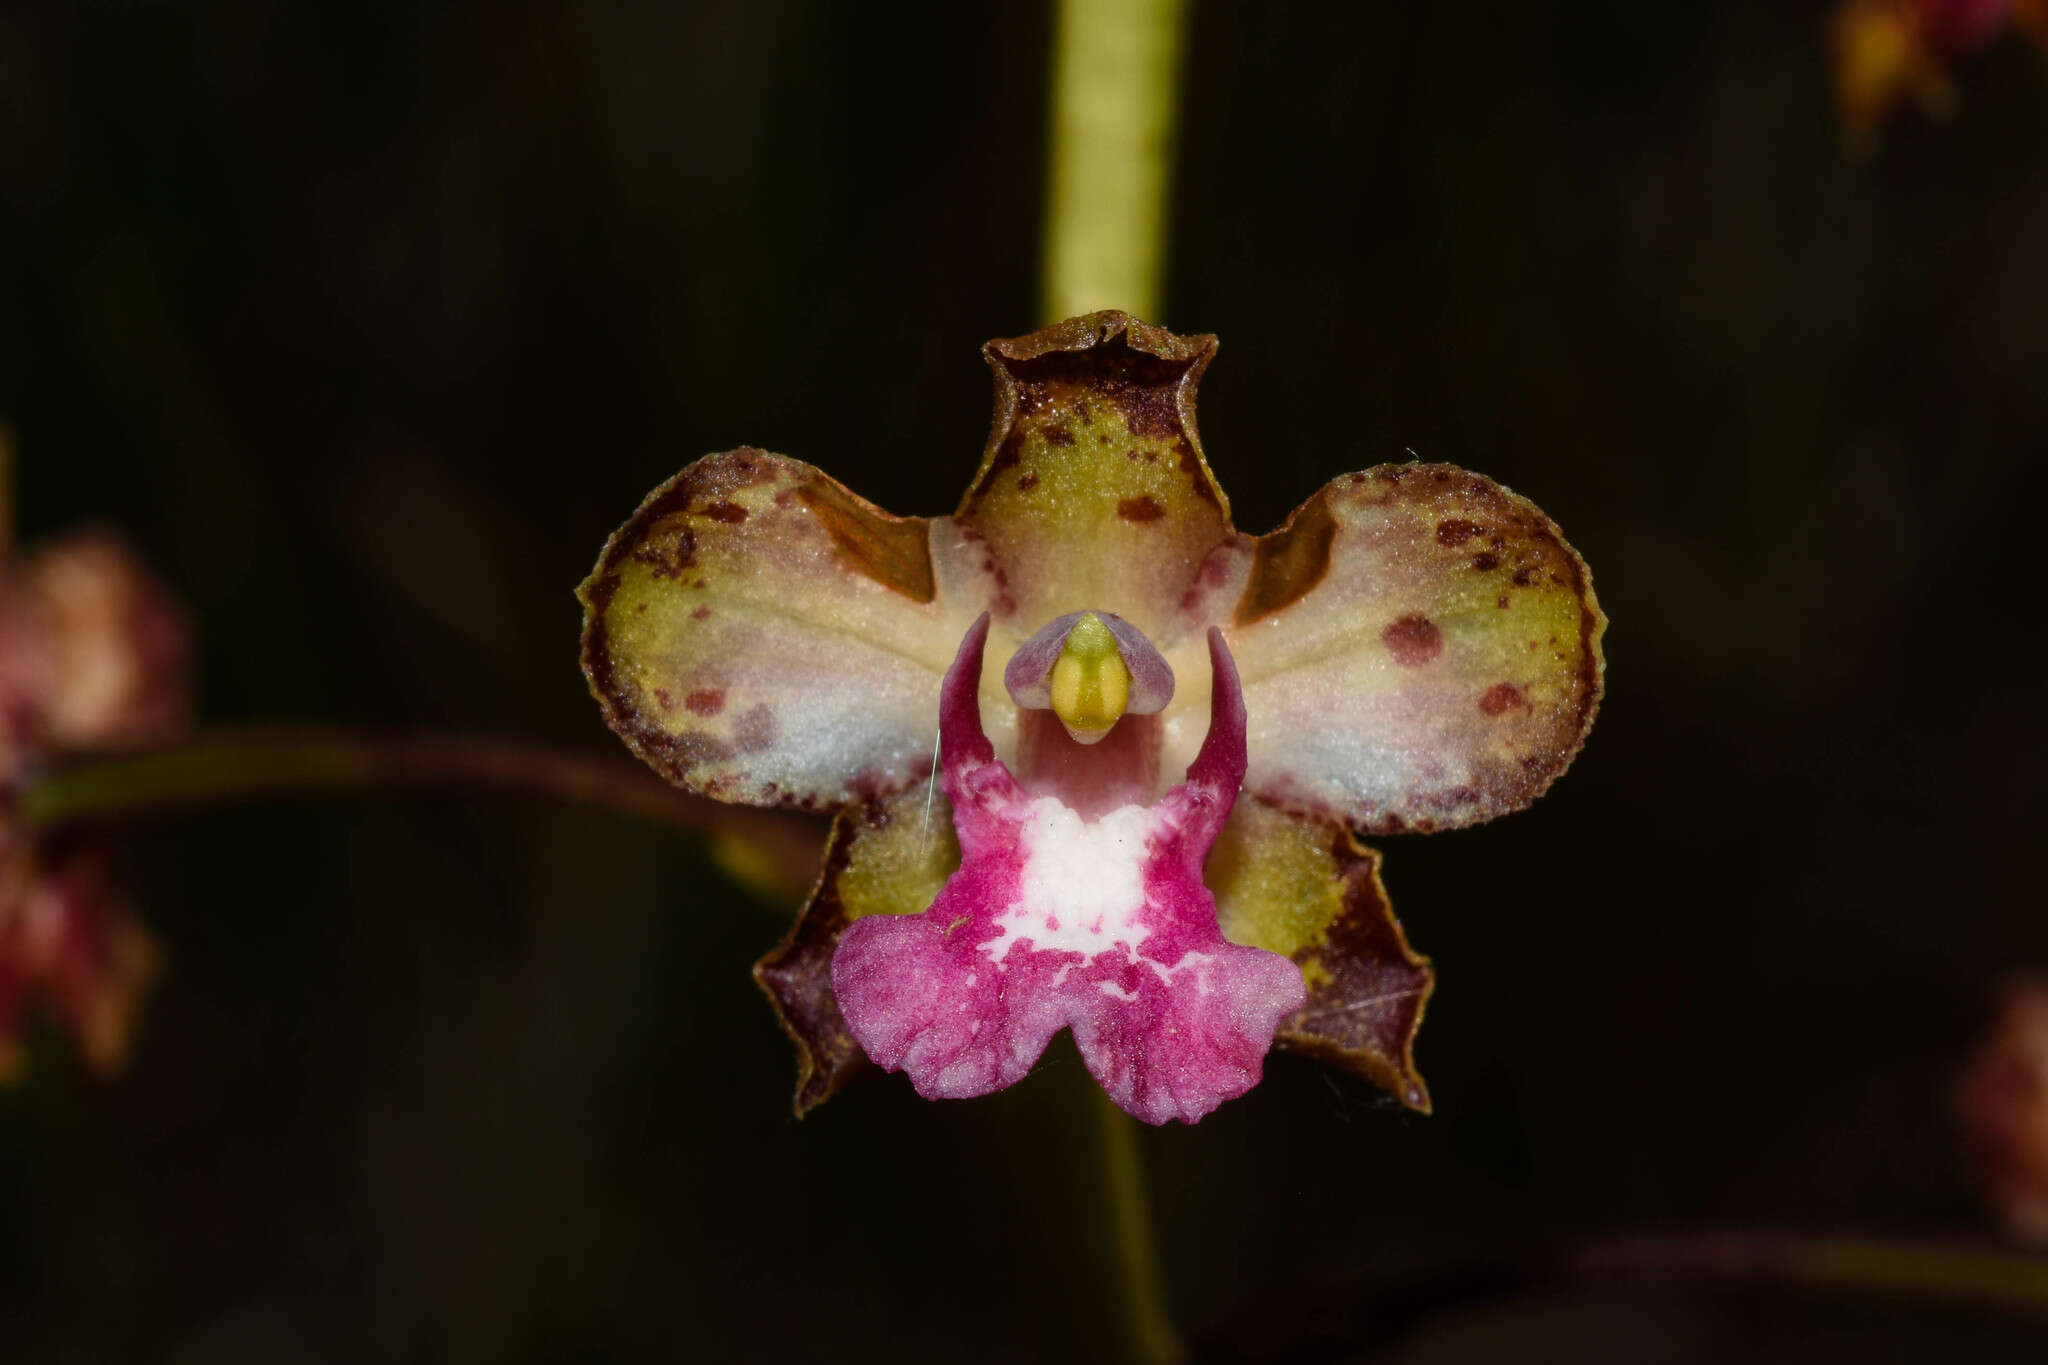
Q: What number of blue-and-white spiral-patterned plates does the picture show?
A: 0